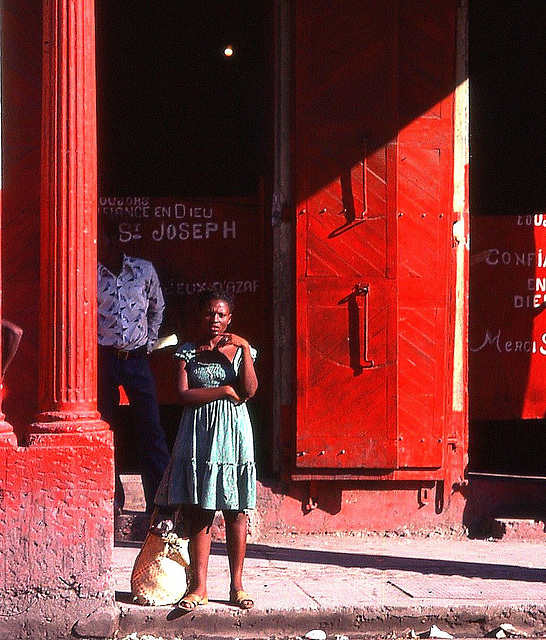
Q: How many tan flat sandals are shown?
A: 2